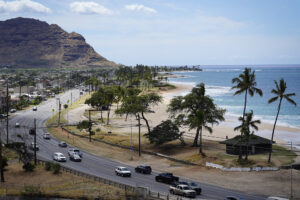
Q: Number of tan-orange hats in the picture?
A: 0